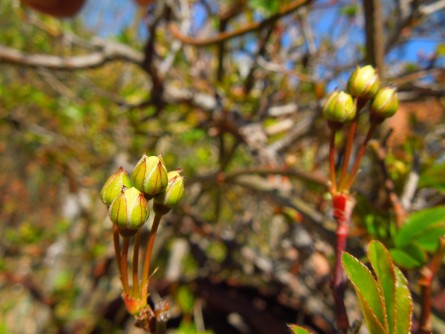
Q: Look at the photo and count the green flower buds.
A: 7